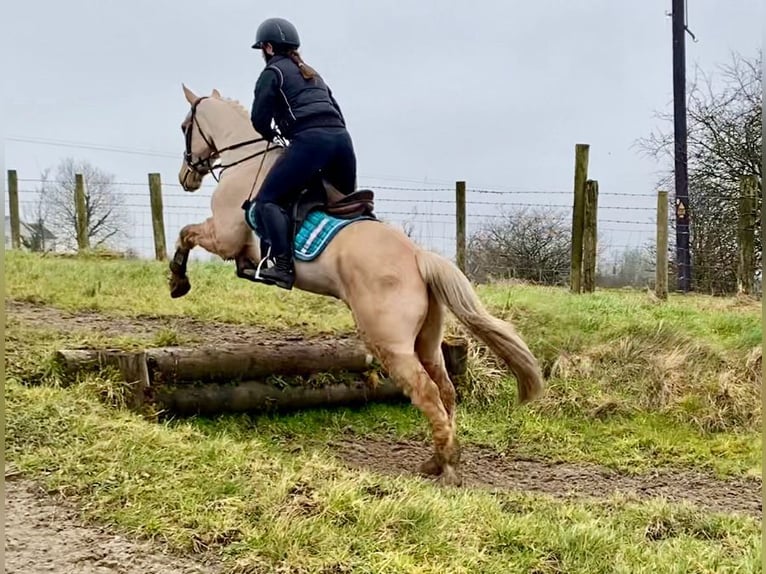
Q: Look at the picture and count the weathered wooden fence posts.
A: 8